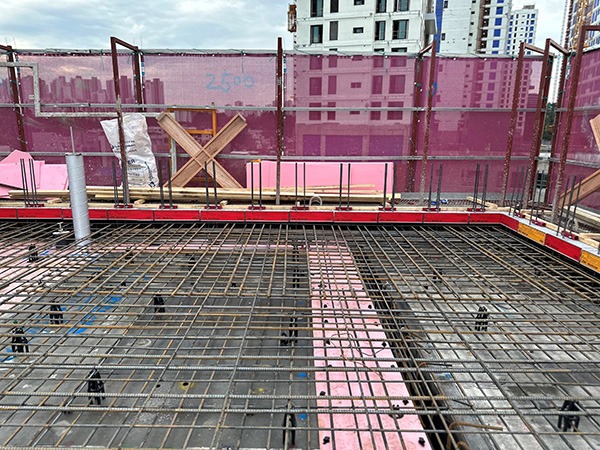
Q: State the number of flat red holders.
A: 13